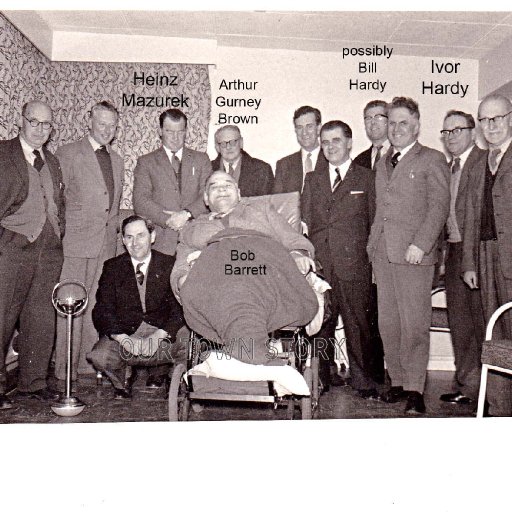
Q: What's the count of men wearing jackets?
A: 12